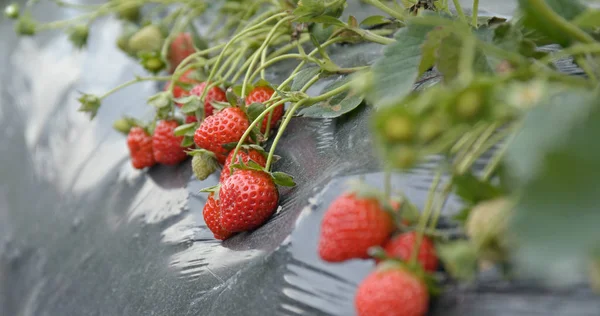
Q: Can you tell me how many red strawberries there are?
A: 13